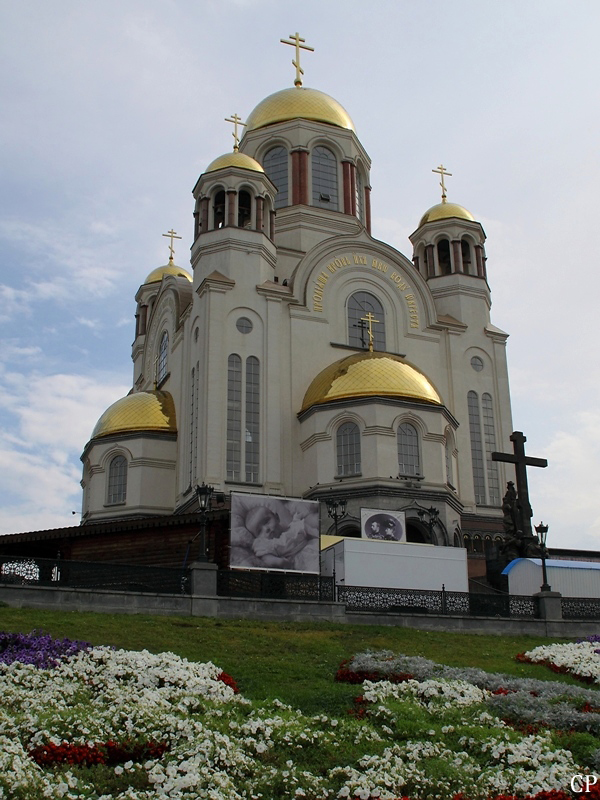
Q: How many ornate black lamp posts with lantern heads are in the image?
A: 4